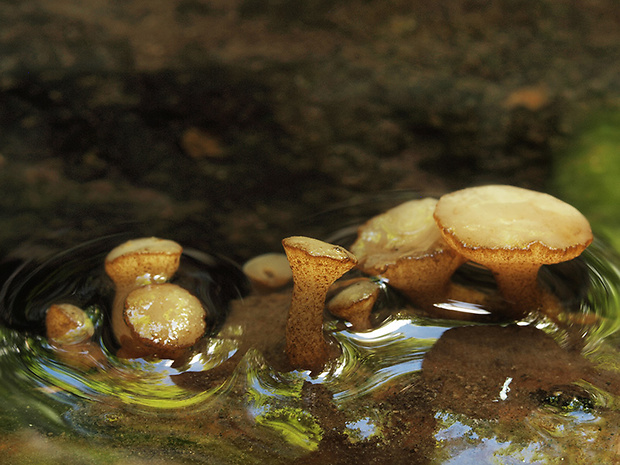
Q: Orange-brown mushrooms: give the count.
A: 8